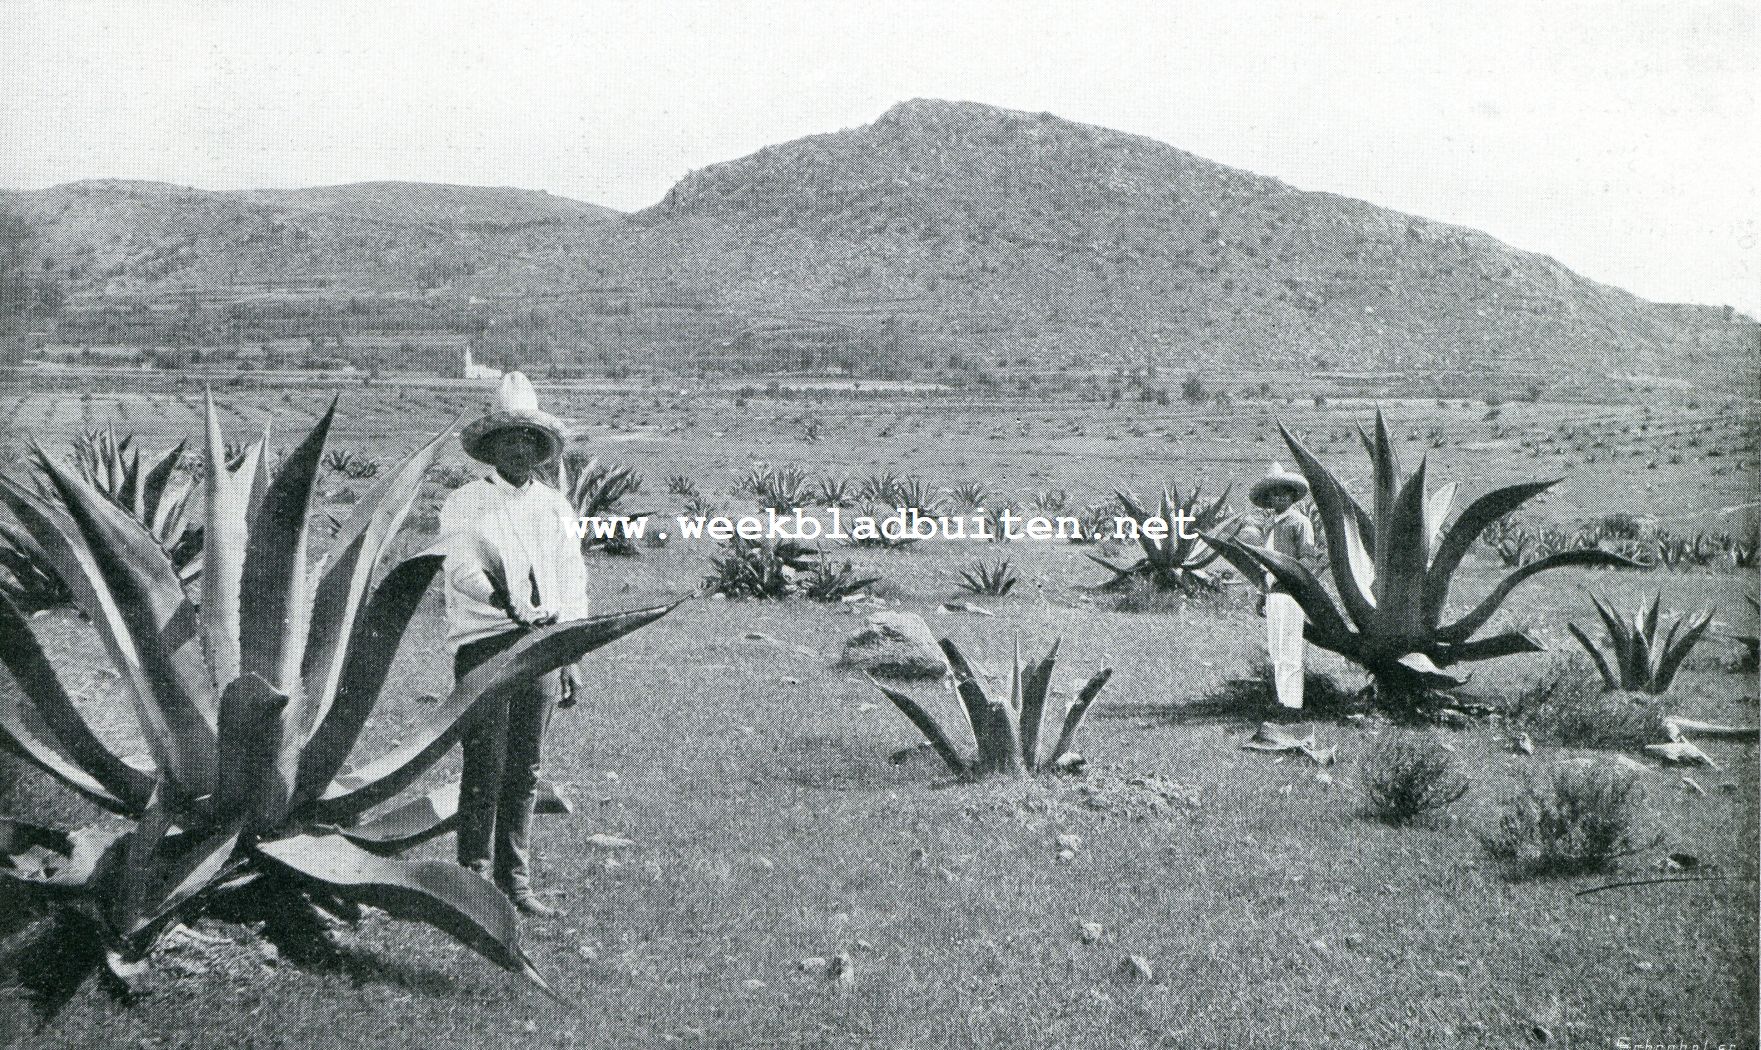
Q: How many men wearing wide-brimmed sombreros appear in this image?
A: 2